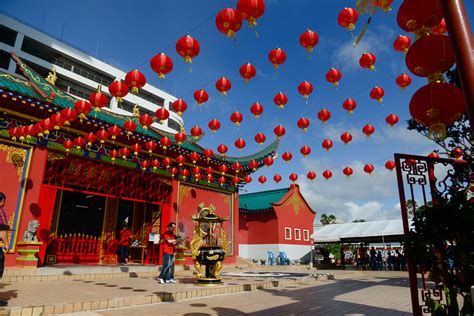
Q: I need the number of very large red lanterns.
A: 3